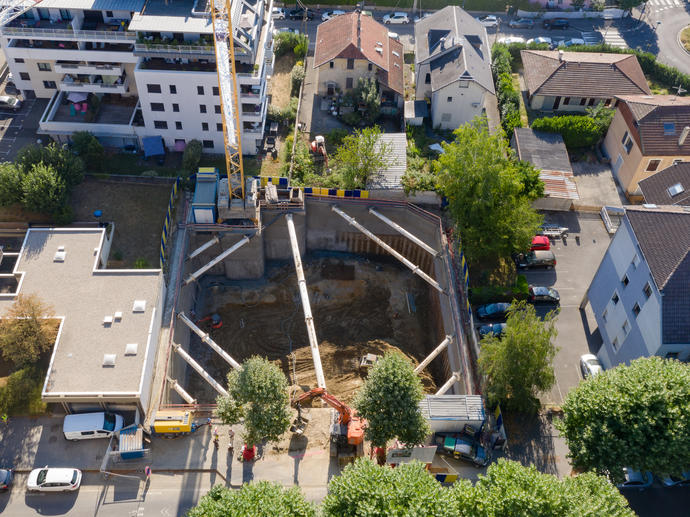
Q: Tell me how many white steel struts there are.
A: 10